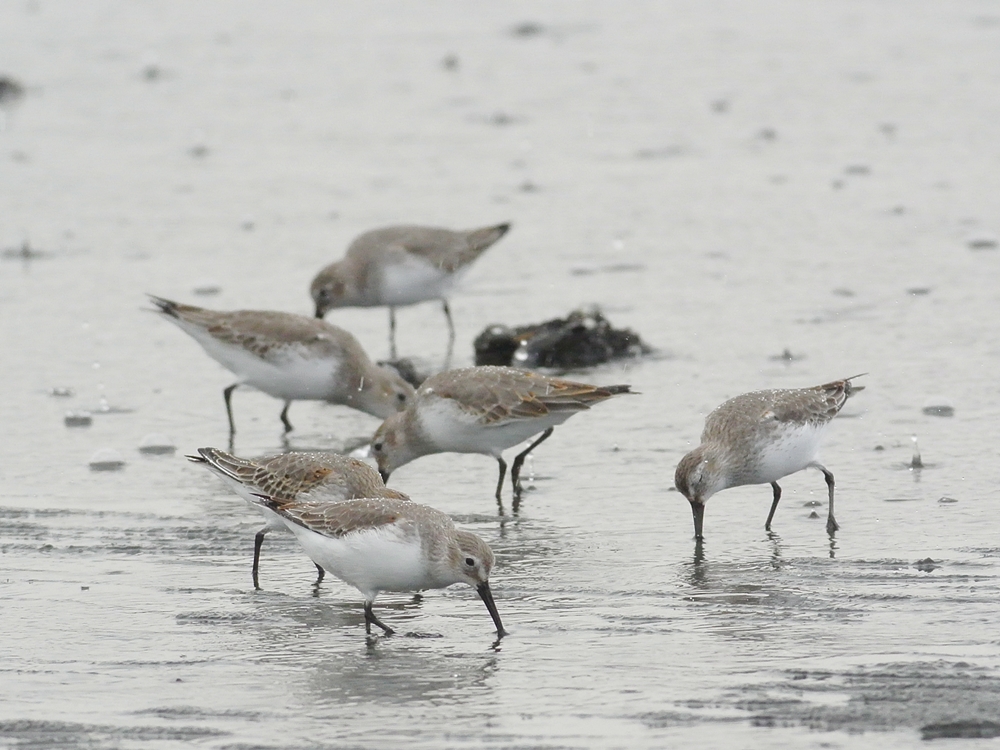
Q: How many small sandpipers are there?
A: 6